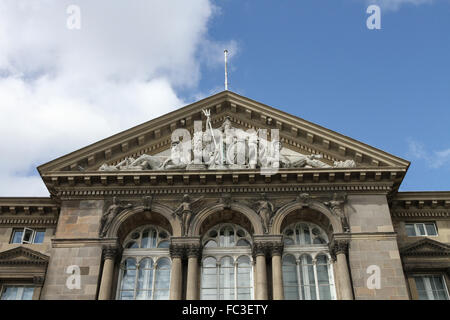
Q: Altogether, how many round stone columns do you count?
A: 6